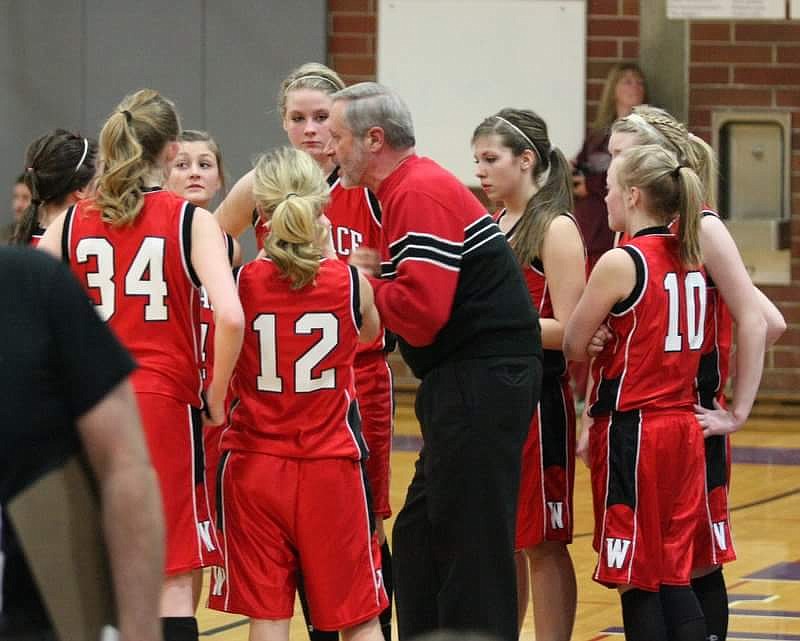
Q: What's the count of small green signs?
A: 0